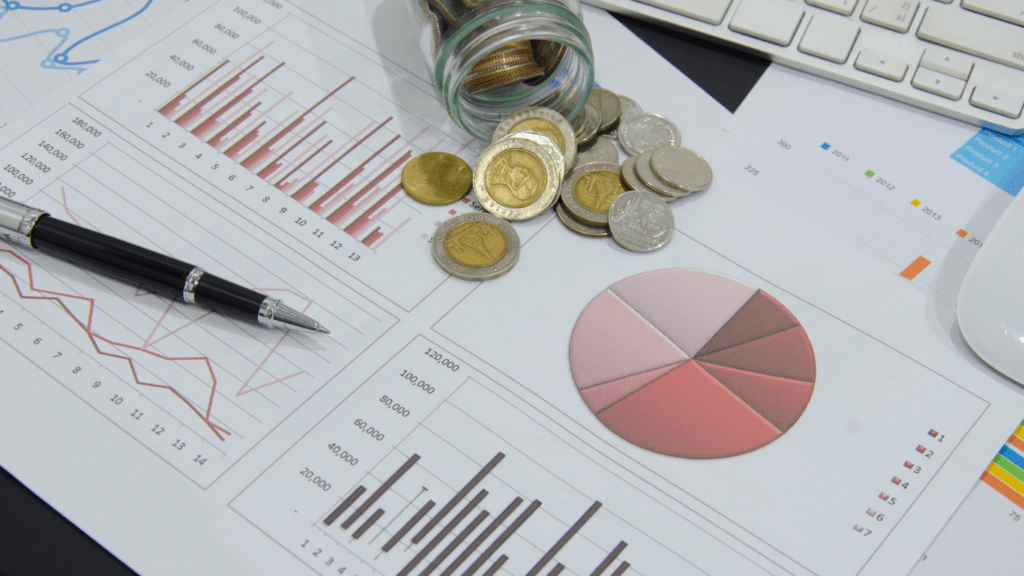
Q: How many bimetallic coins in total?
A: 4